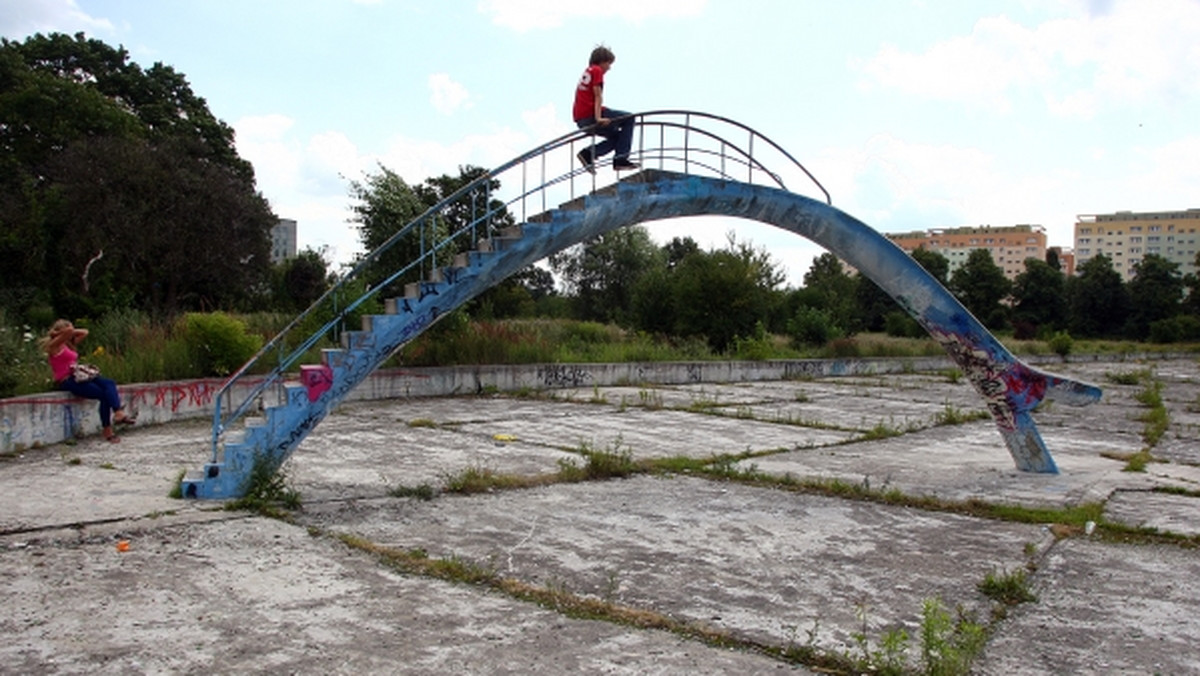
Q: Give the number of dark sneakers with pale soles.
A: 2